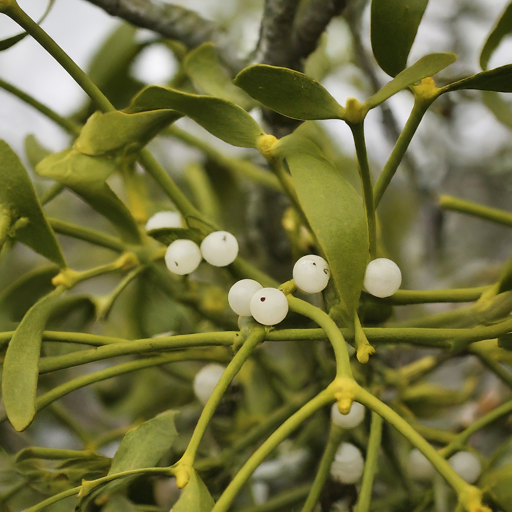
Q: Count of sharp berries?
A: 6